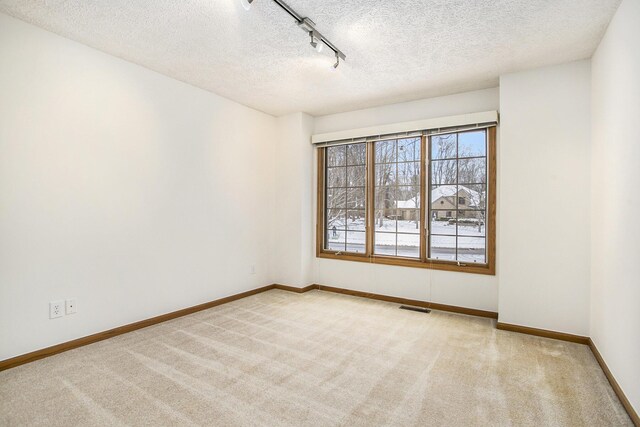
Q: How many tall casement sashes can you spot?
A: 3